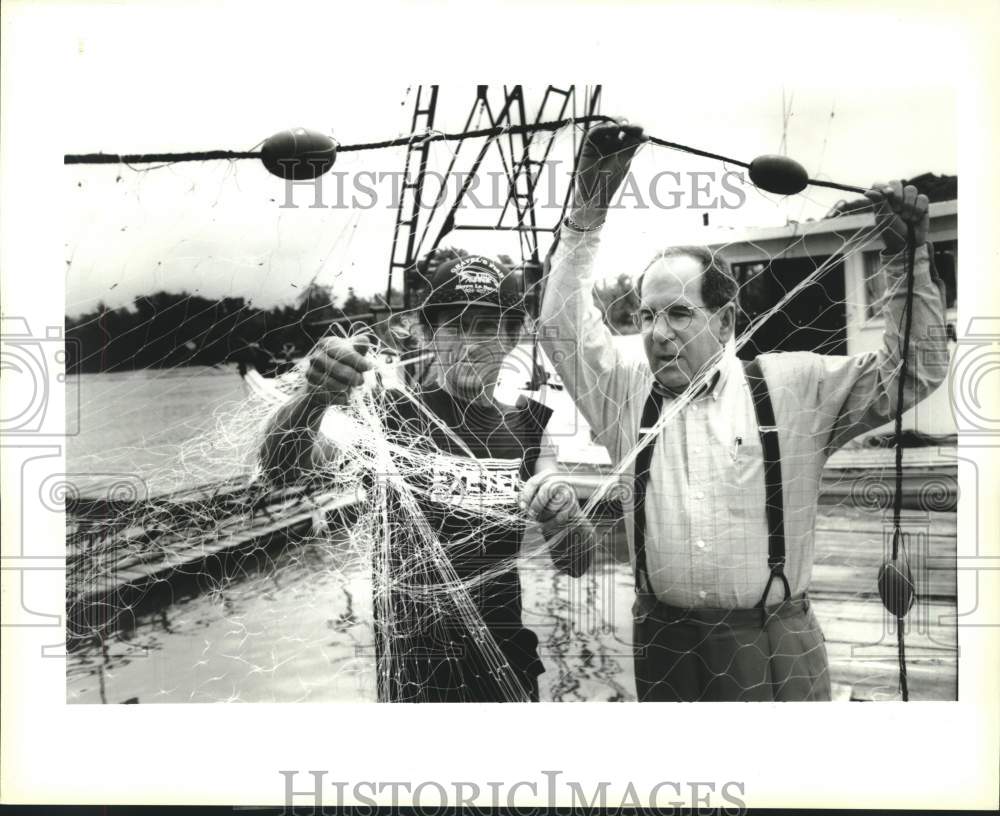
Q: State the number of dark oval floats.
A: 3